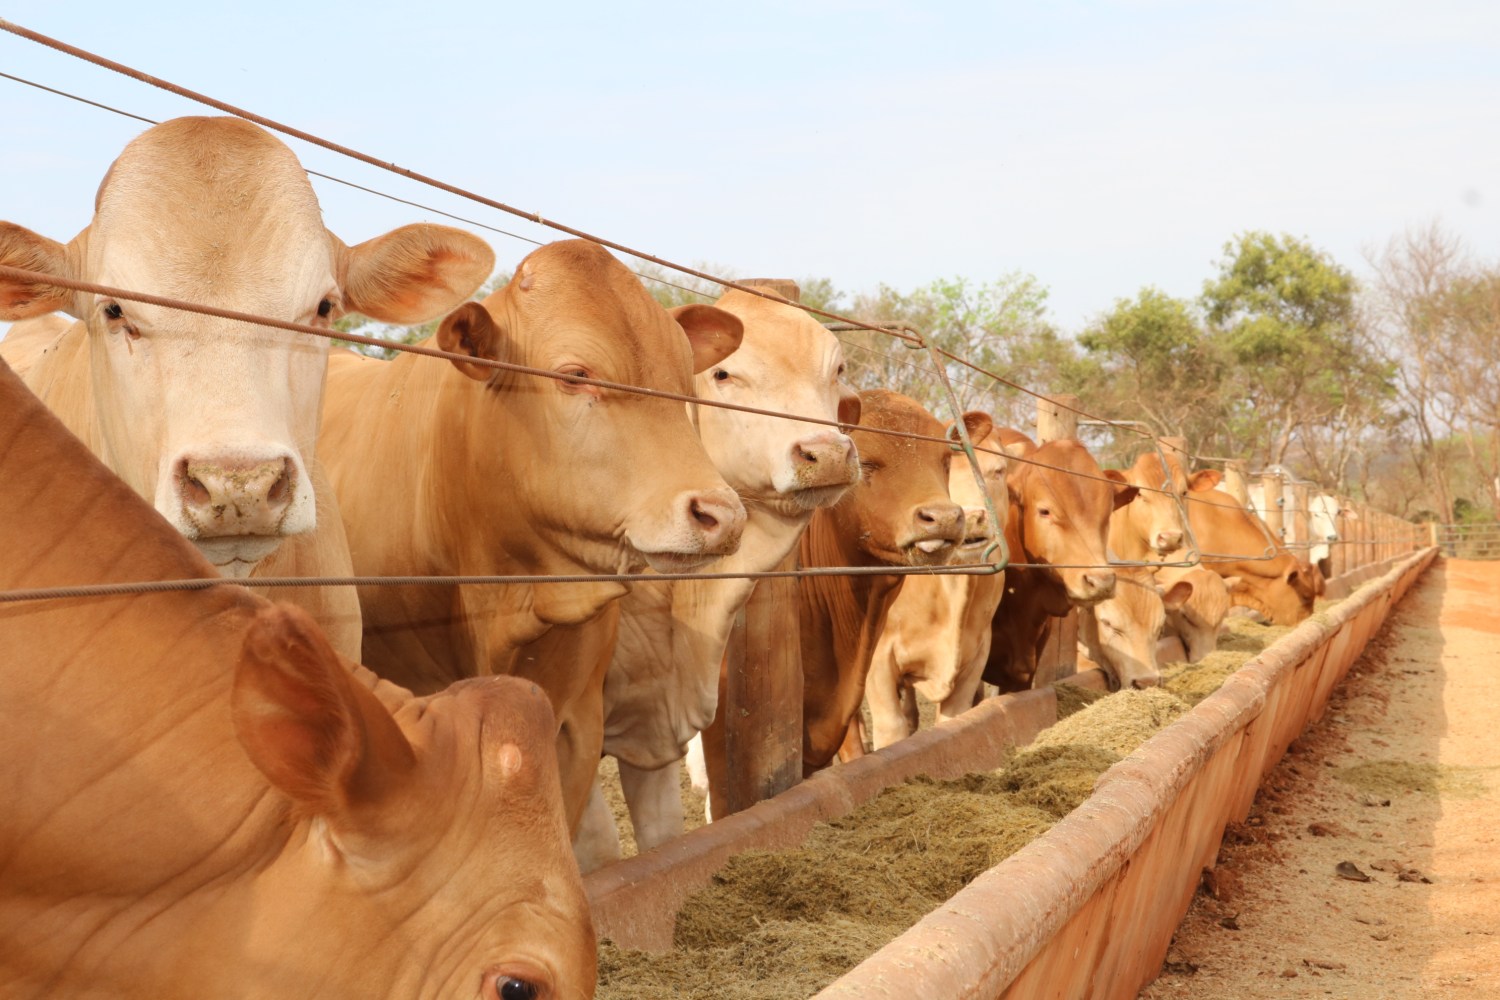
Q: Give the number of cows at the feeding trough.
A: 12